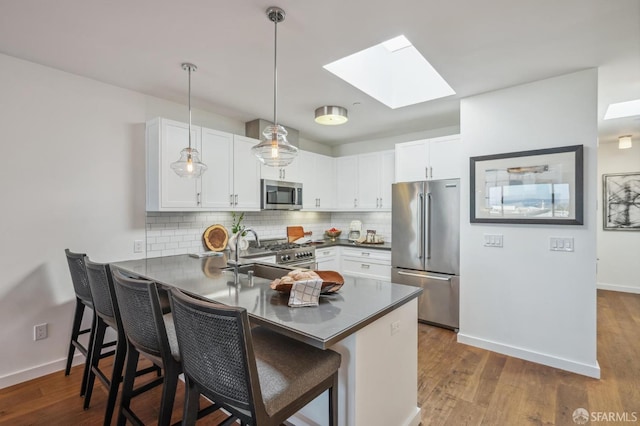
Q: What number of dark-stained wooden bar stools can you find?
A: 4